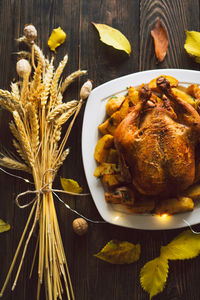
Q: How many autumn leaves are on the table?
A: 9